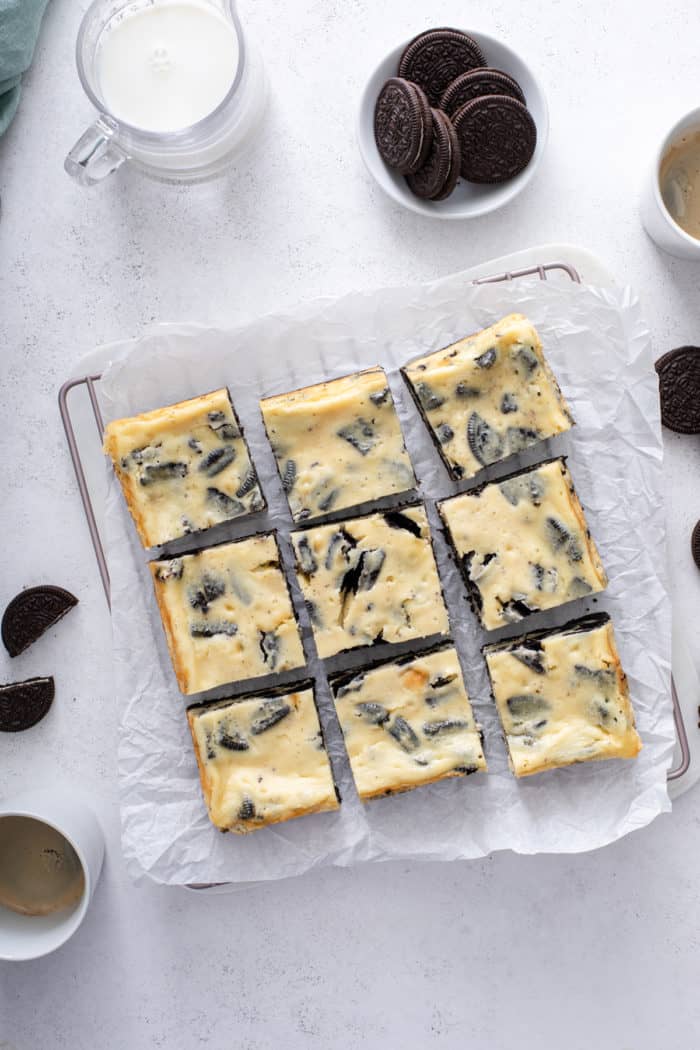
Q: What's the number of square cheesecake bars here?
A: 9